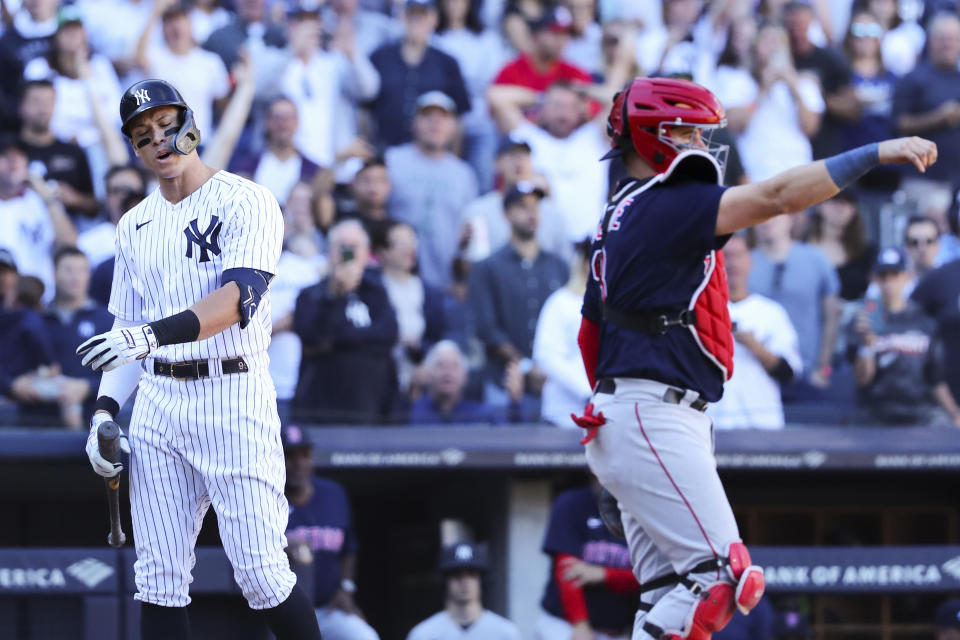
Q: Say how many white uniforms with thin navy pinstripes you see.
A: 1